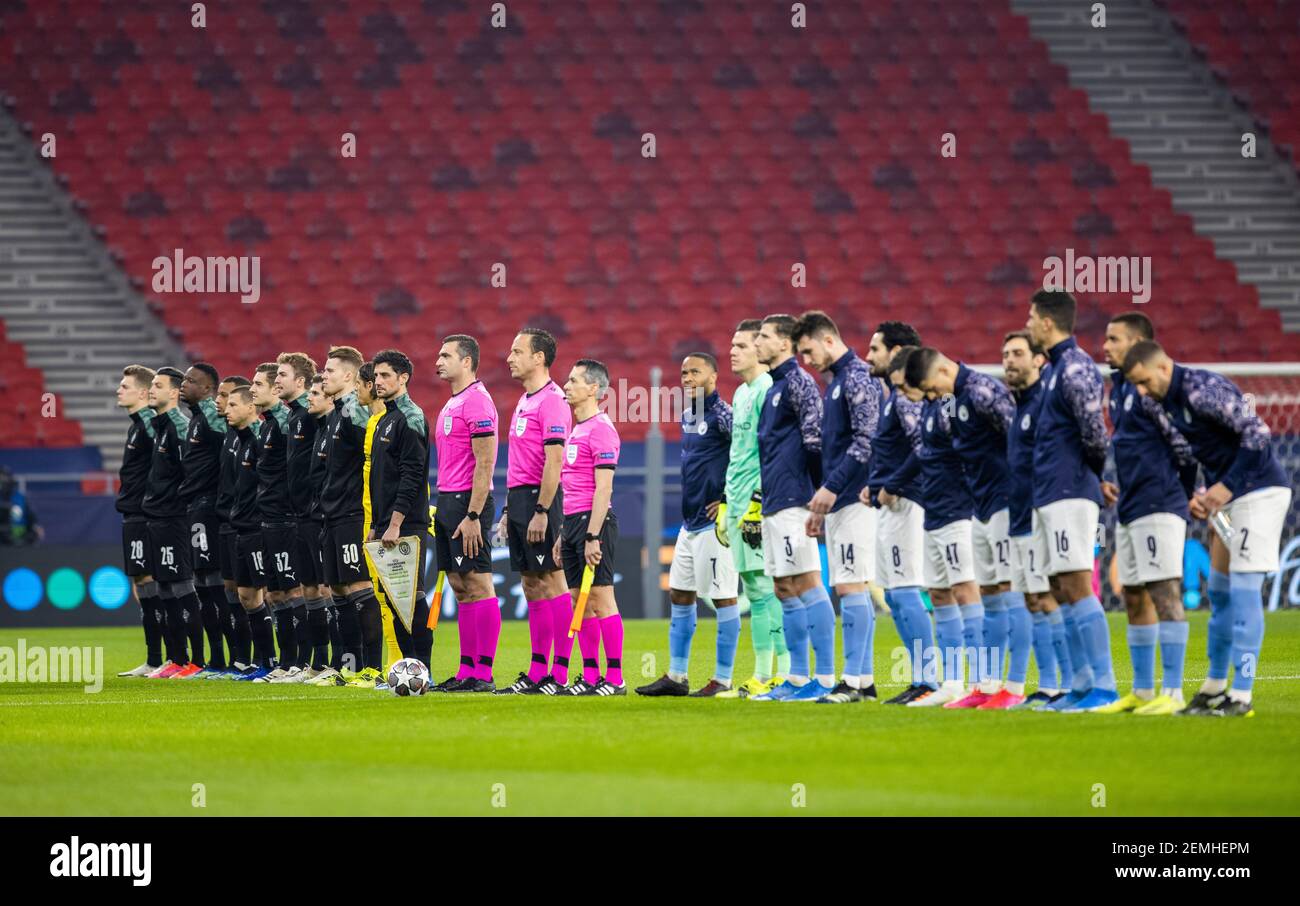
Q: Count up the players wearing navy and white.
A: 10